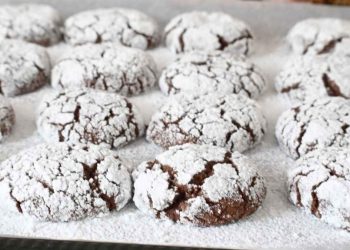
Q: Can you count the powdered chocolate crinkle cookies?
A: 15